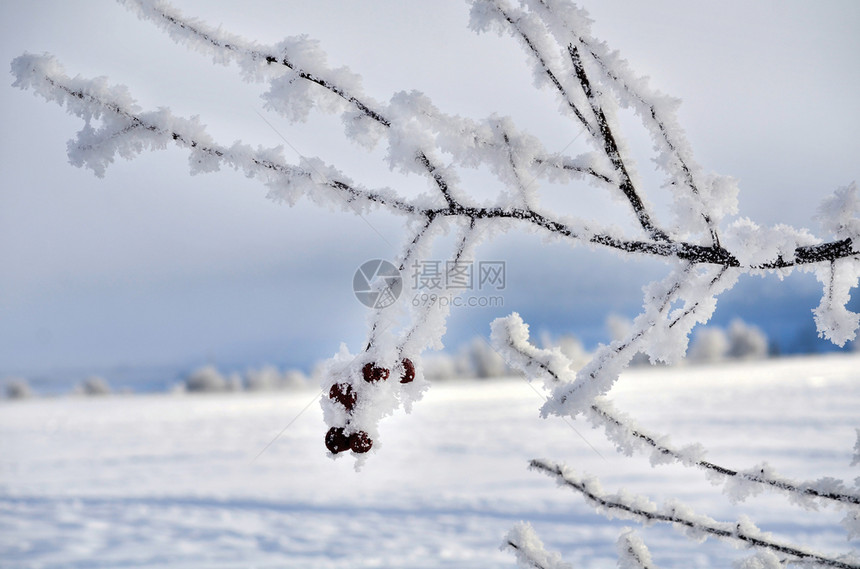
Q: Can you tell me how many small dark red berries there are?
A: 5